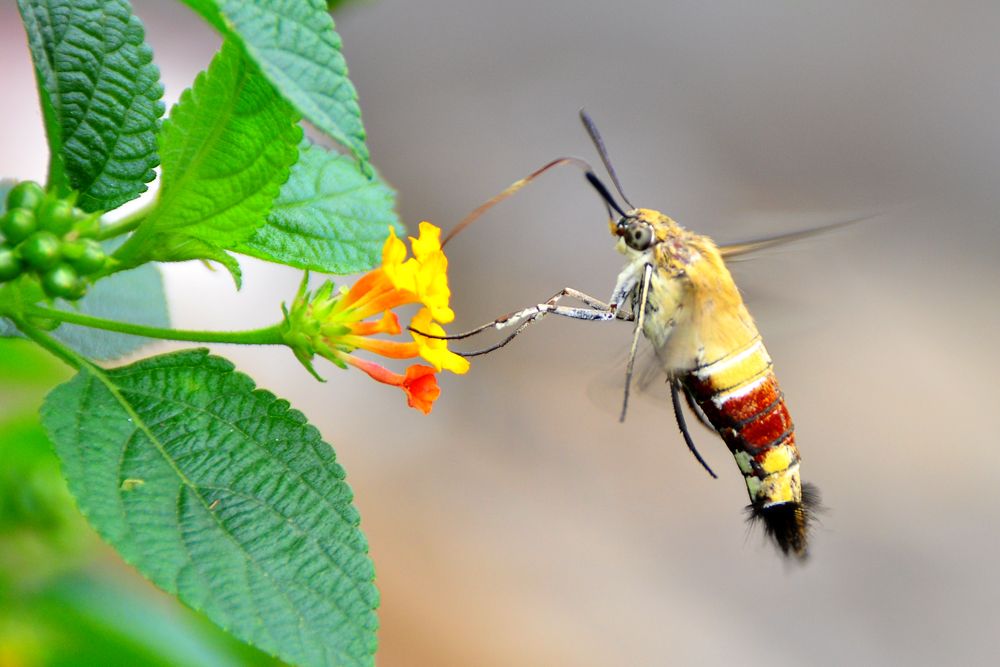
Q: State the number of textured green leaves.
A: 5